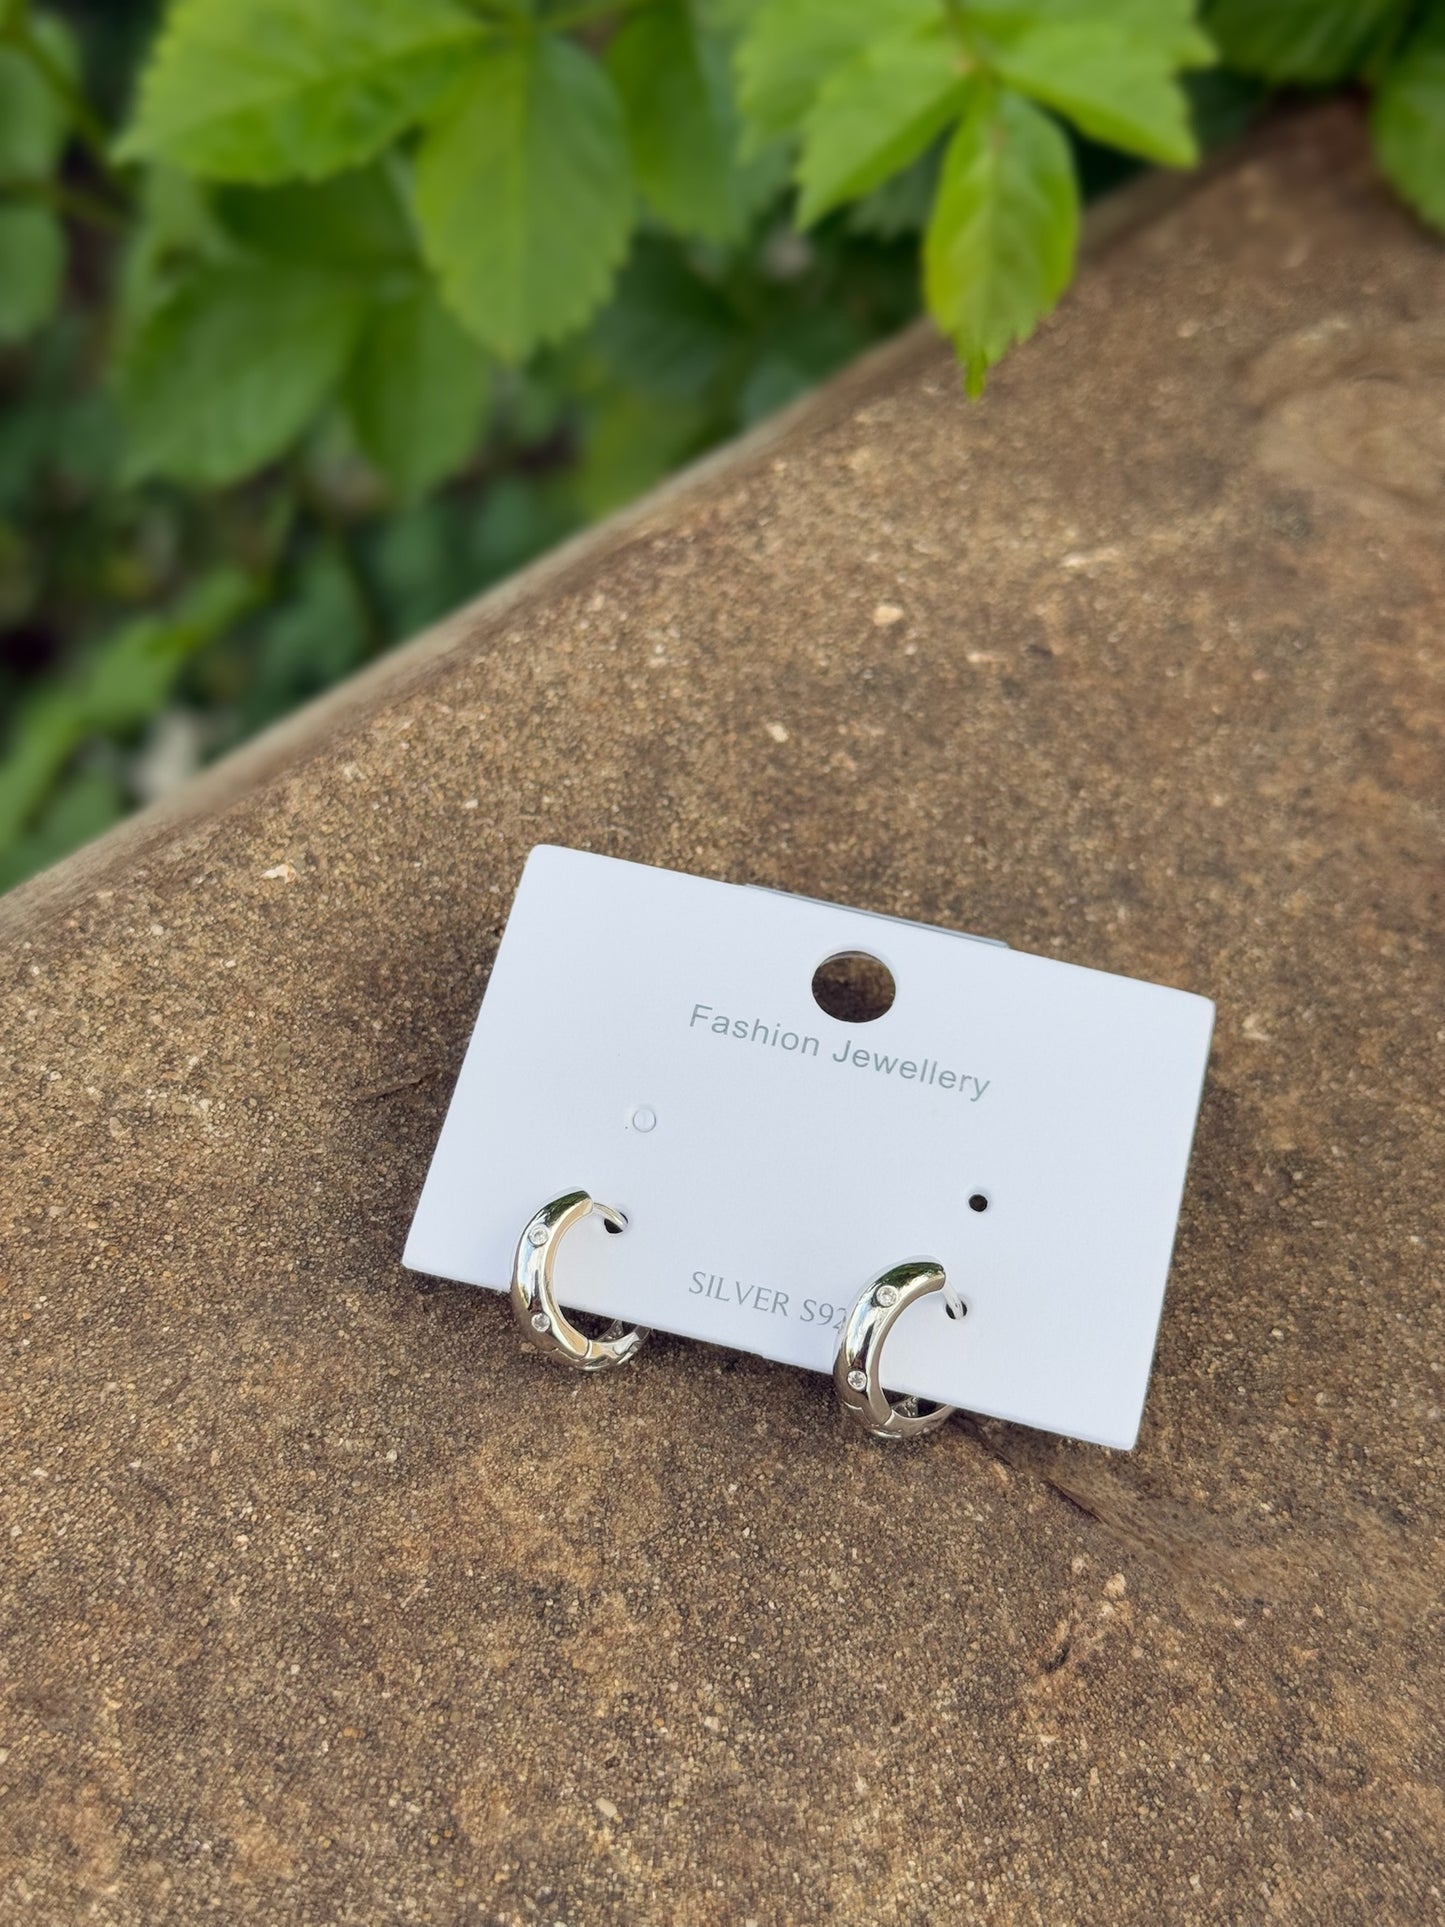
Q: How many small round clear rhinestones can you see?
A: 4